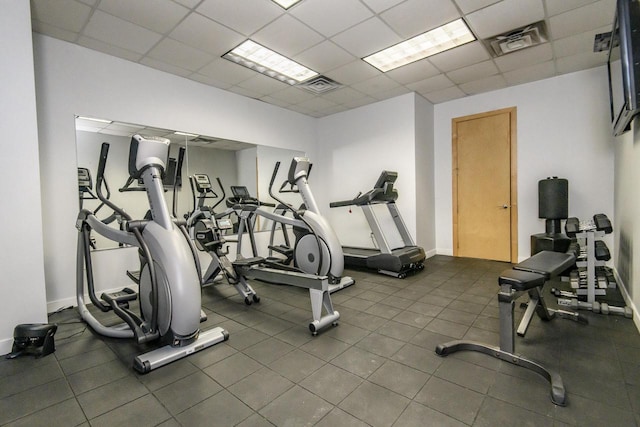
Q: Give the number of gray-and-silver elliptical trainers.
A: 2